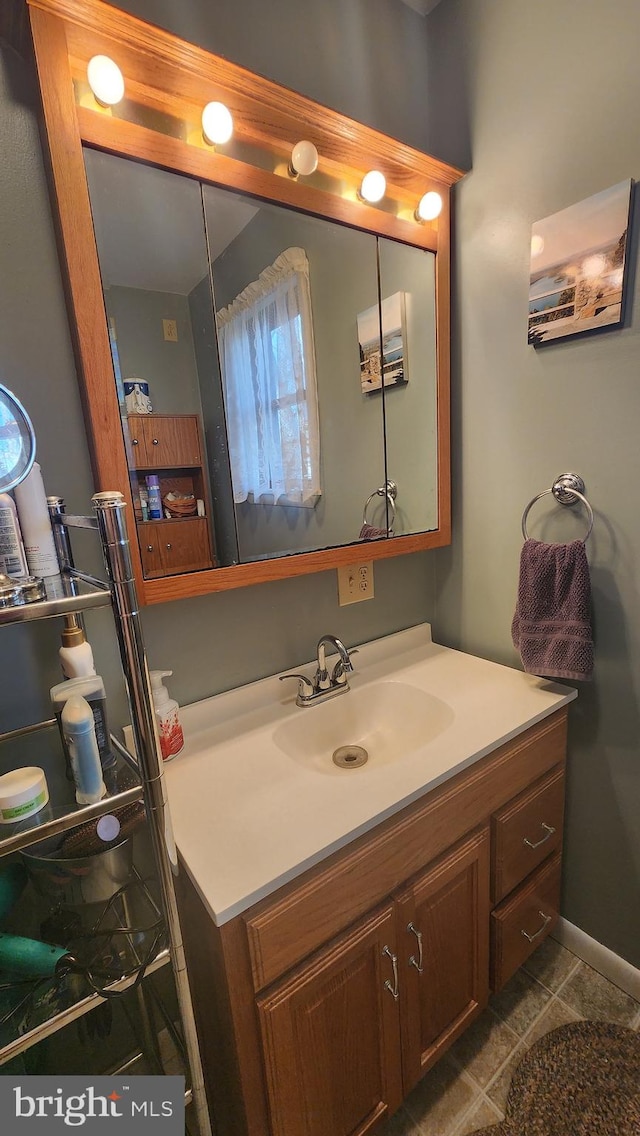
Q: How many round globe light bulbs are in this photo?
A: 5